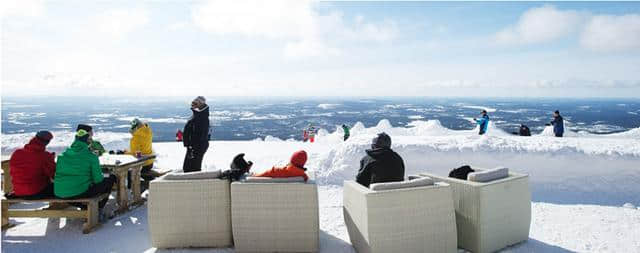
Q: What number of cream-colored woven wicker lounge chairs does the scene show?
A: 4